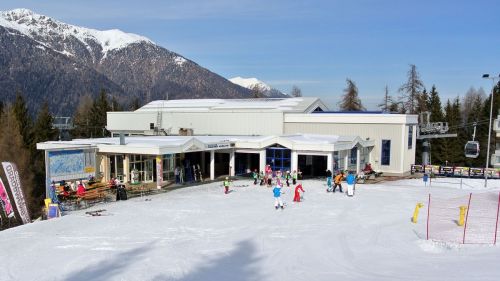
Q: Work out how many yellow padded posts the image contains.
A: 2